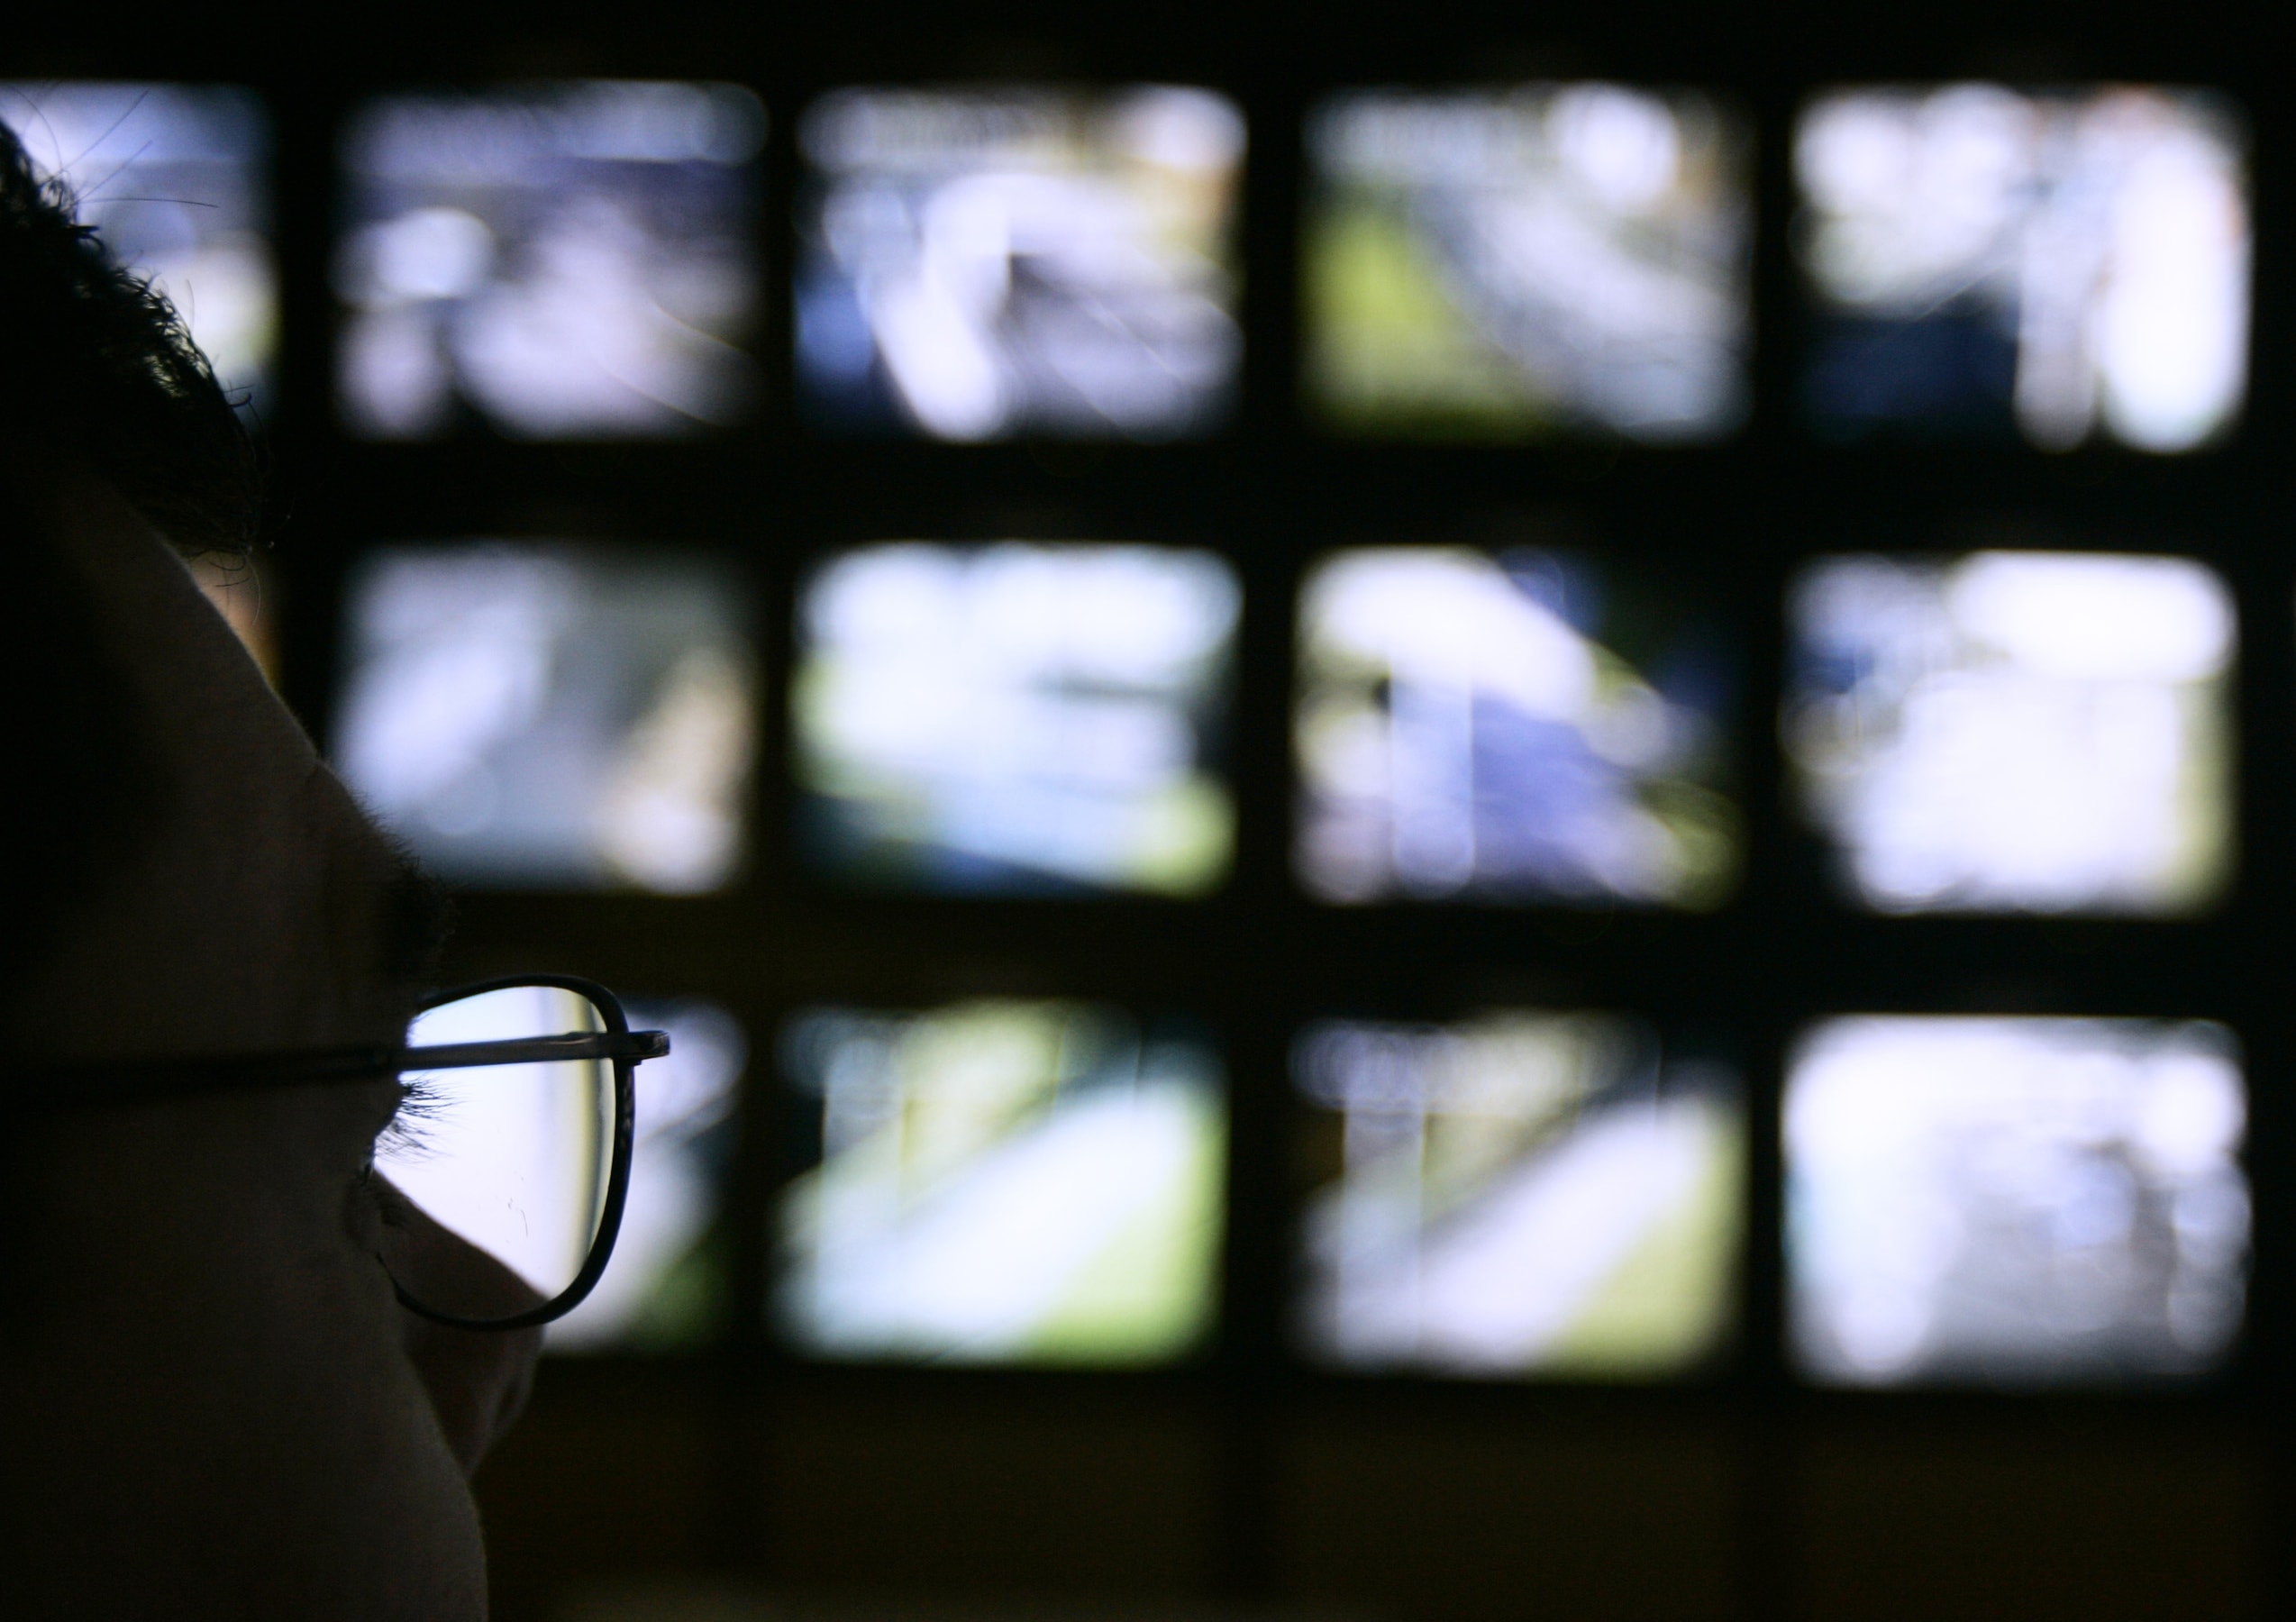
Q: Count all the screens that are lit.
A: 14